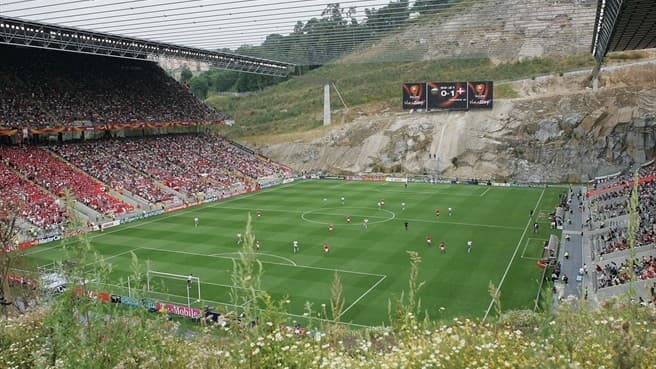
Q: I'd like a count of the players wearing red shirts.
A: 9